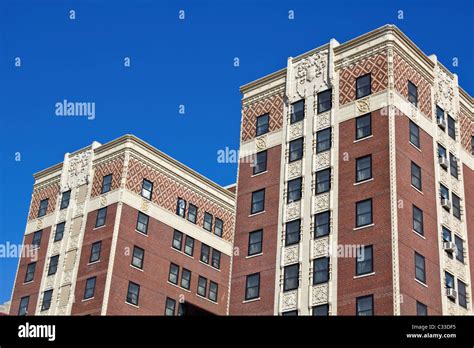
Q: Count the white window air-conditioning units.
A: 5